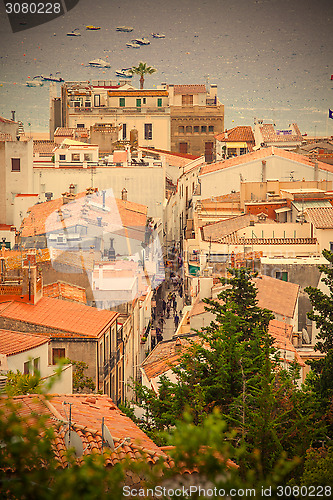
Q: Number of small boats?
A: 10